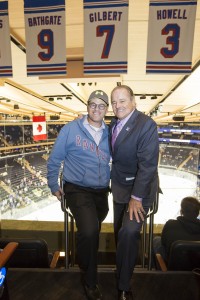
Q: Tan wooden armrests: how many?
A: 3